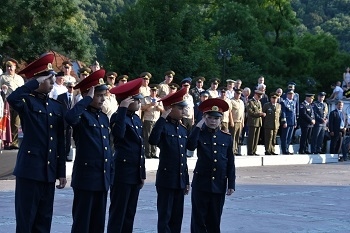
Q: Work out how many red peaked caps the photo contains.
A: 5